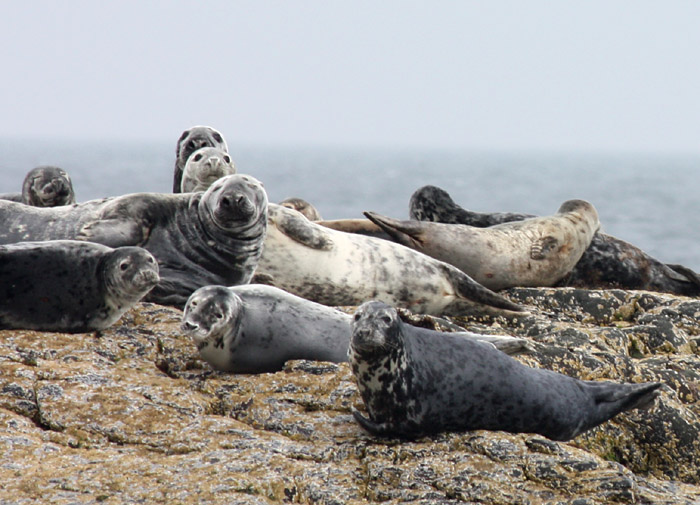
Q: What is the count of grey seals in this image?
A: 11